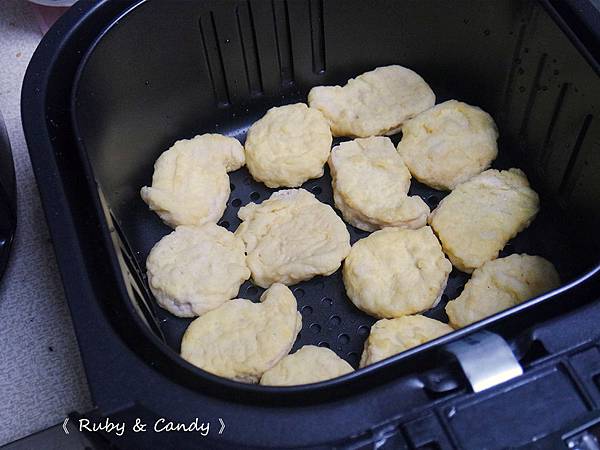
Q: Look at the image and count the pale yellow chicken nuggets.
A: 13